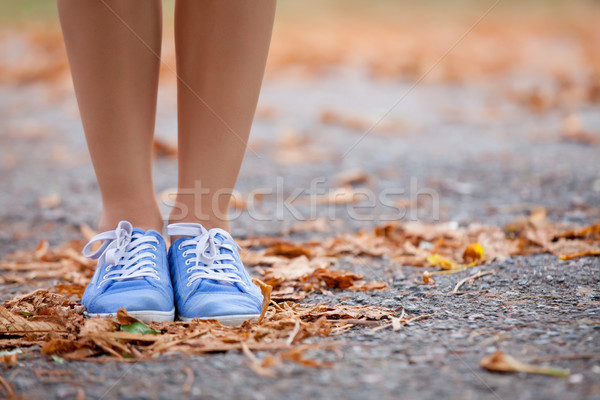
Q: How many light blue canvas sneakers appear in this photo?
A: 2